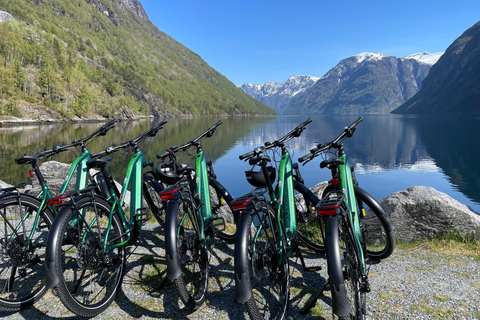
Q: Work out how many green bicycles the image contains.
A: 5